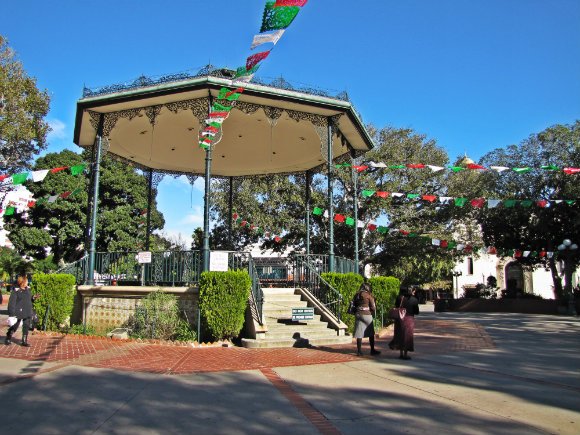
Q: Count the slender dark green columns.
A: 8